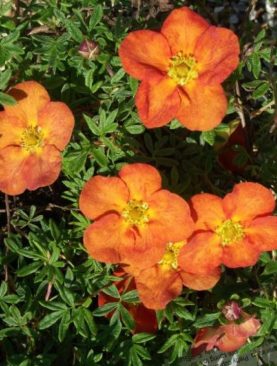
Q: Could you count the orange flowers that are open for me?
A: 5